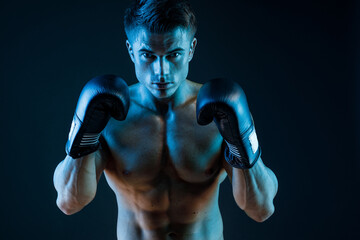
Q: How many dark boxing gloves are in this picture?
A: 2